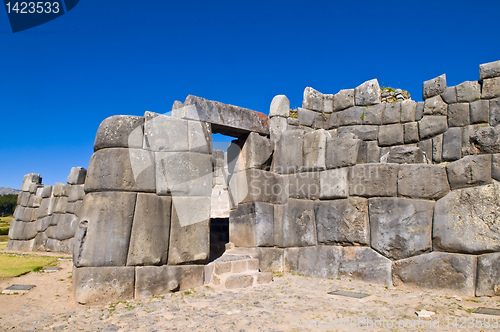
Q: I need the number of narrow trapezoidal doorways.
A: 1